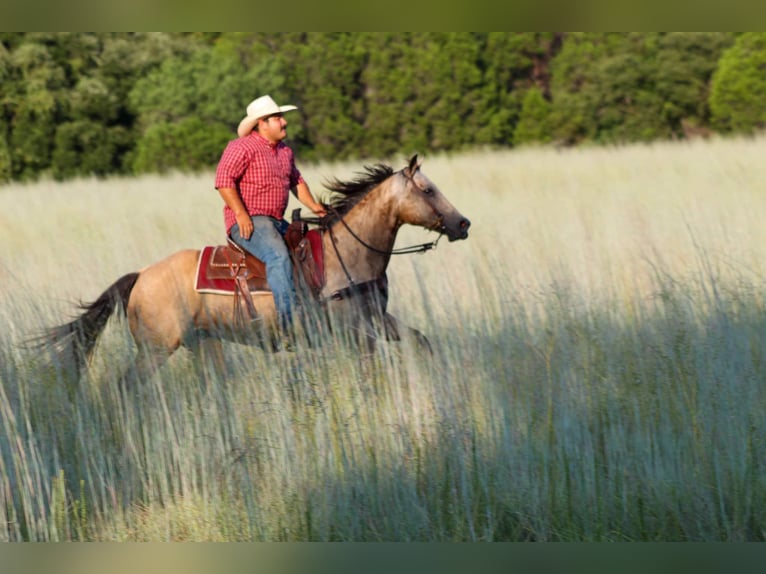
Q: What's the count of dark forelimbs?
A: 2